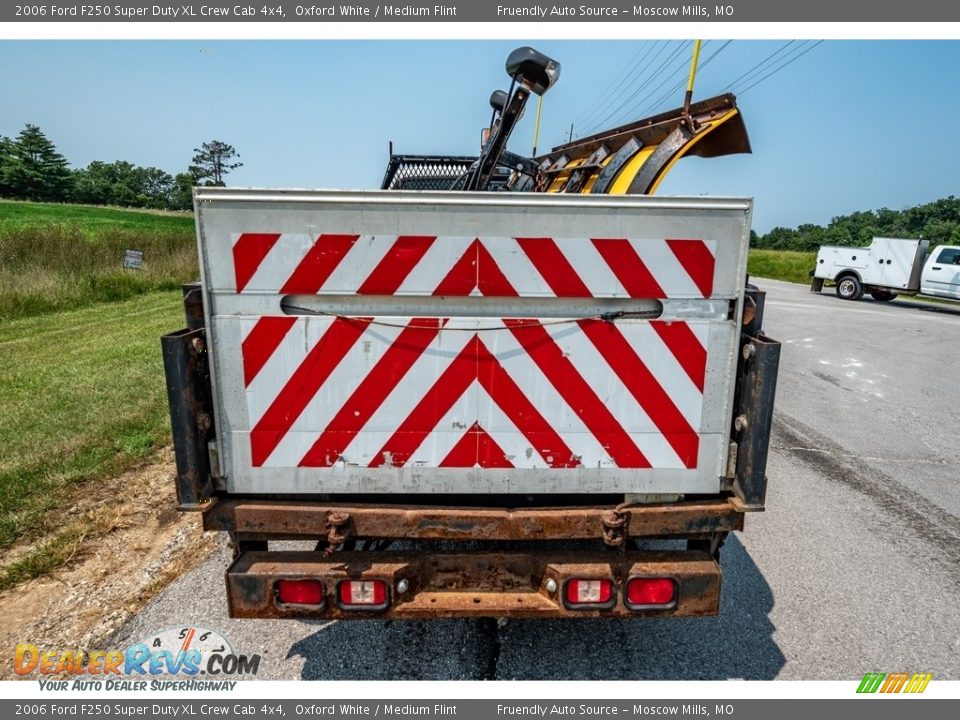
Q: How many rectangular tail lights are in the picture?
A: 4